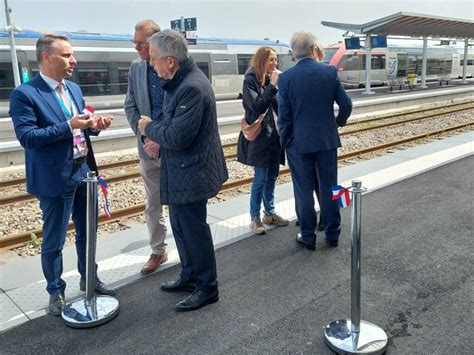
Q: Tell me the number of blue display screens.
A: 2